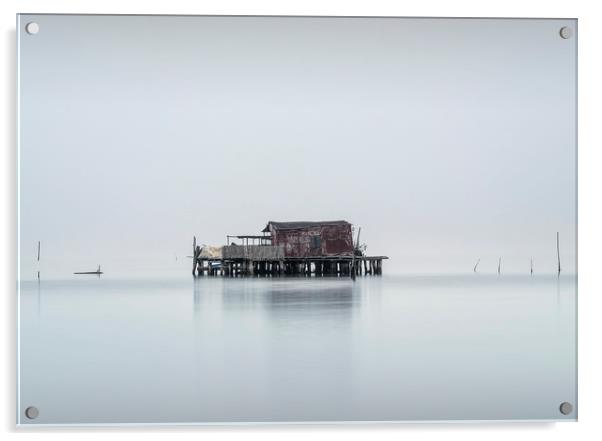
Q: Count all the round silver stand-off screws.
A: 4